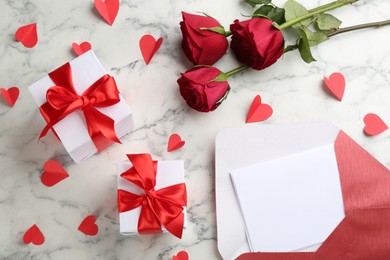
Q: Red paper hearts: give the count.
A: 13